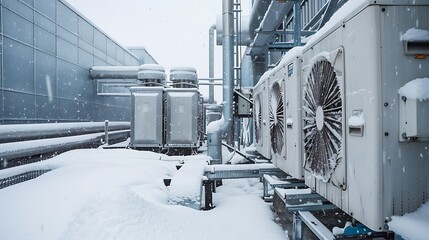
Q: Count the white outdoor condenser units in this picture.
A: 3